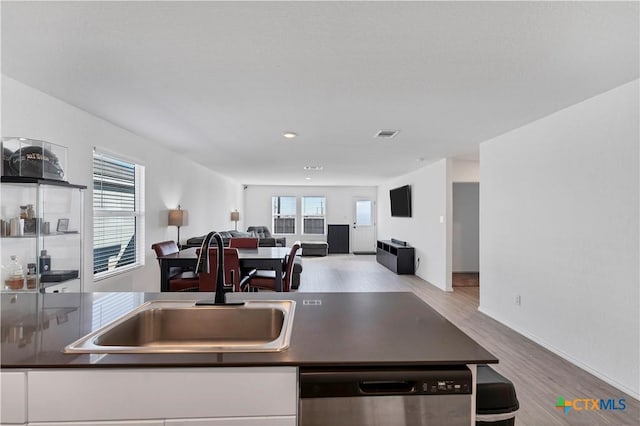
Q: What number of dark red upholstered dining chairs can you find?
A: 4